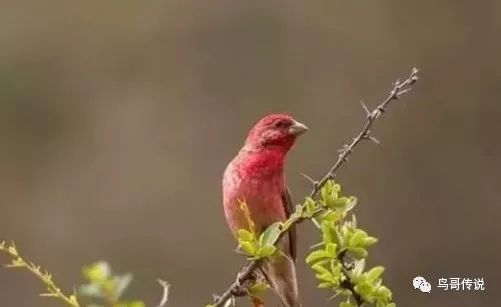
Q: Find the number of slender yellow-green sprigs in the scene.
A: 2